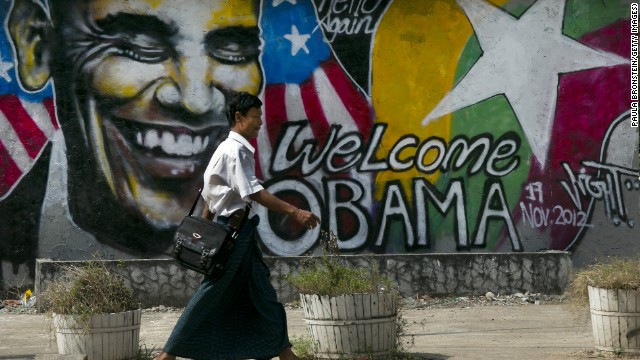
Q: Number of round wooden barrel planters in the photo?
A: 3